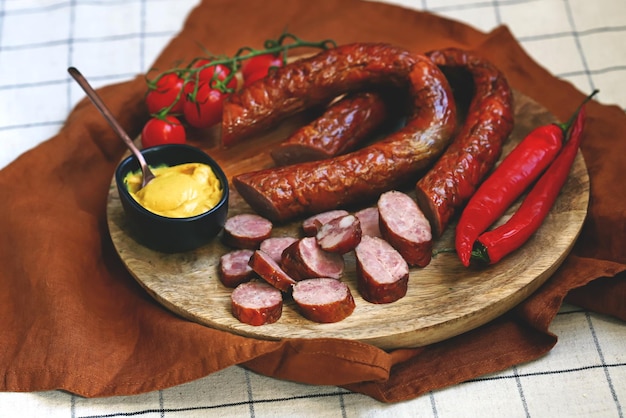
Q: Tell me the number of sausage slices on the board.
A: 12